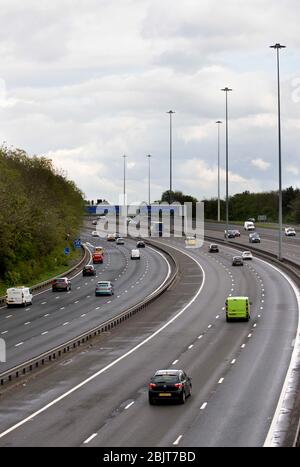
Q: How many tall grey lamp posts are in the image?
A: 6